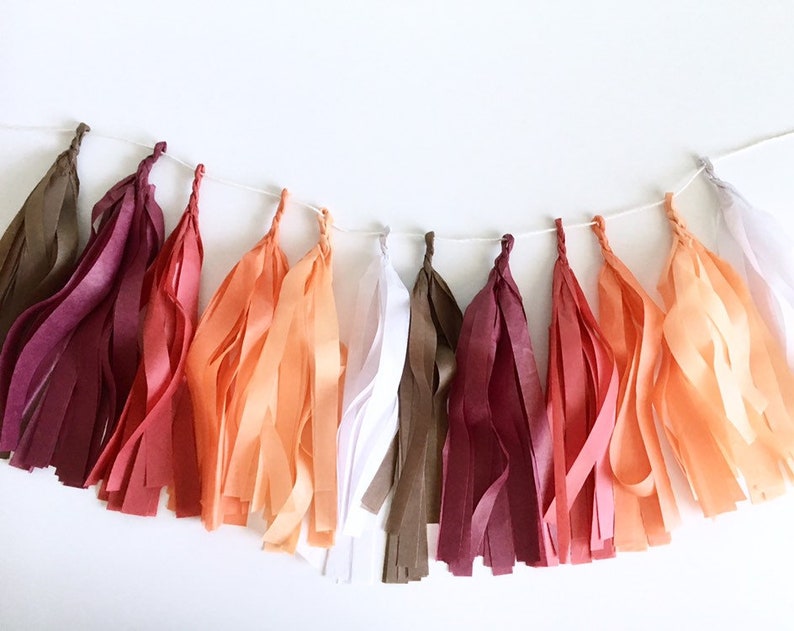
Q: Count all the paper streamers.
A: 12